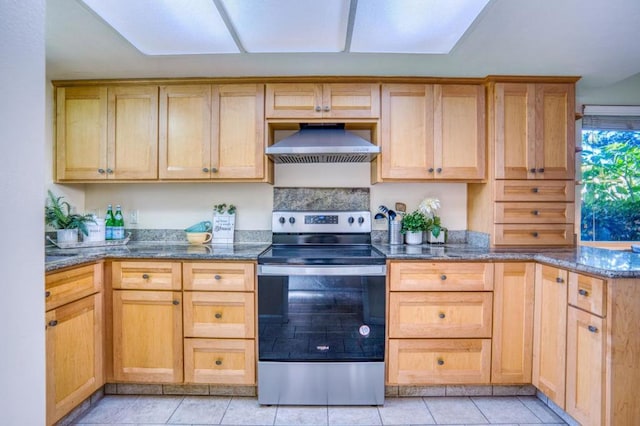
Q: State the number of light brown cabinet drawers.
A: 12